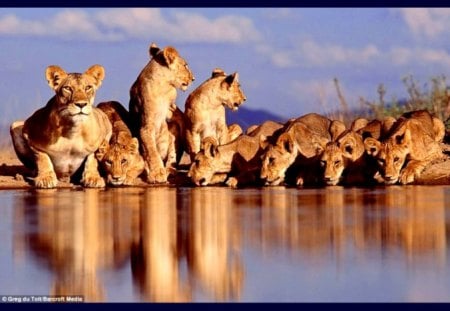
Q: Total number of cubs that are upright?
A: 2